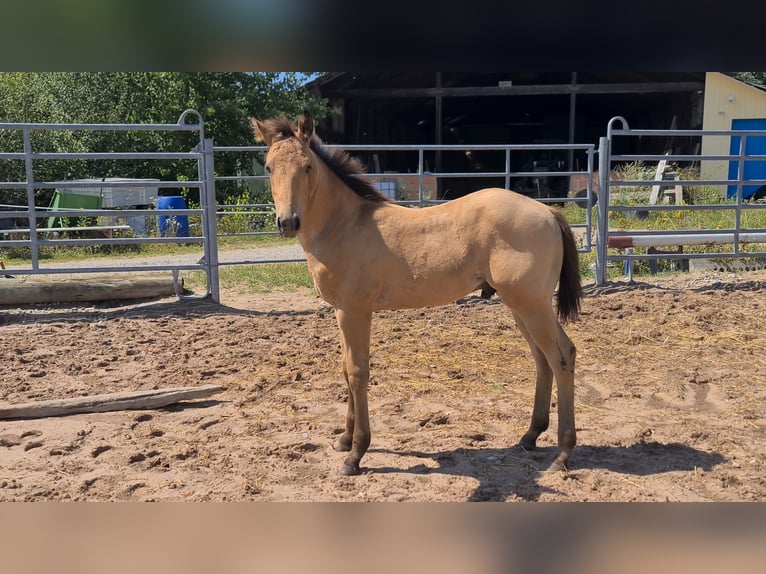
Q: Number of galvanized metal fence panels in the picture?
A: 3